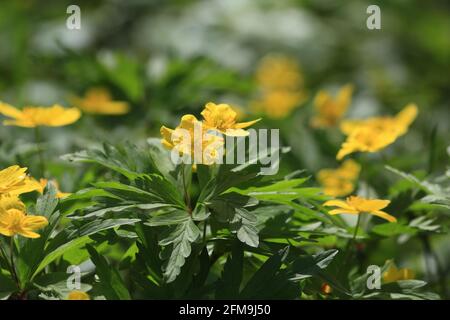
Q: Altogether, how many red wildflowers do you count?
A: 0